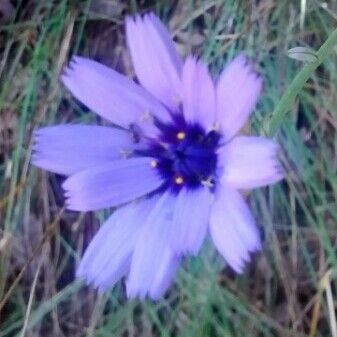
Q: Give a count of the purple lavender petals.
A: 11